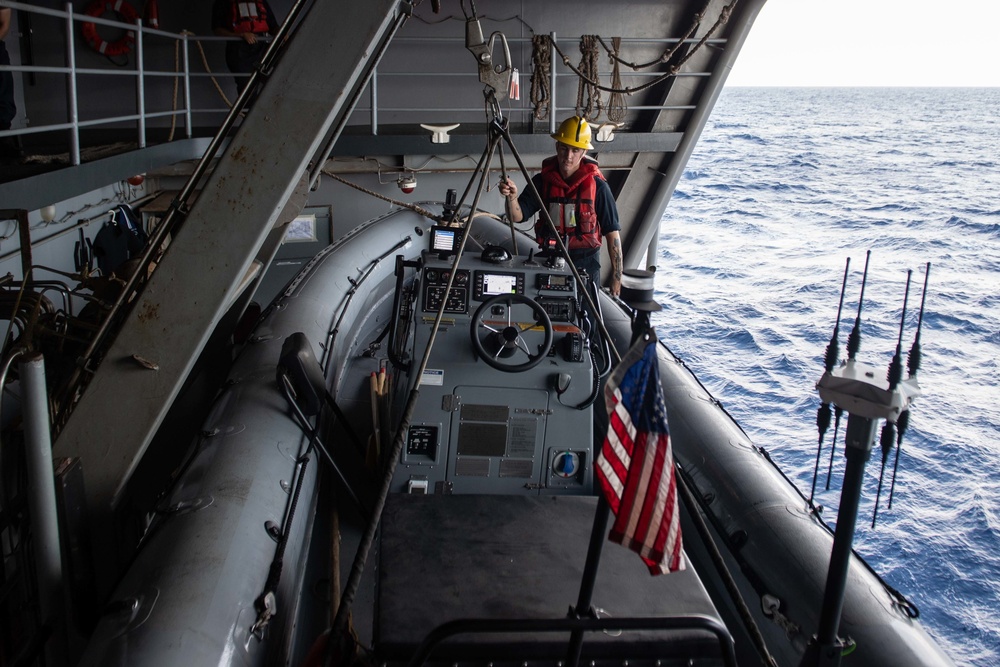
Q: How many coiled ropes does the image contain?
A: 3